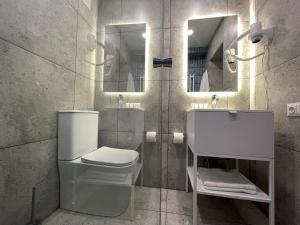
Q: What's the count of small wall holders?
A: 2